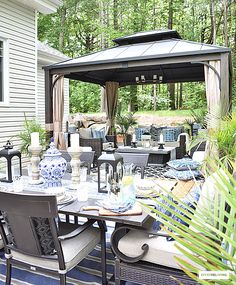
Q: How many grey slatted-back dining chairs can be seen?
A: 3